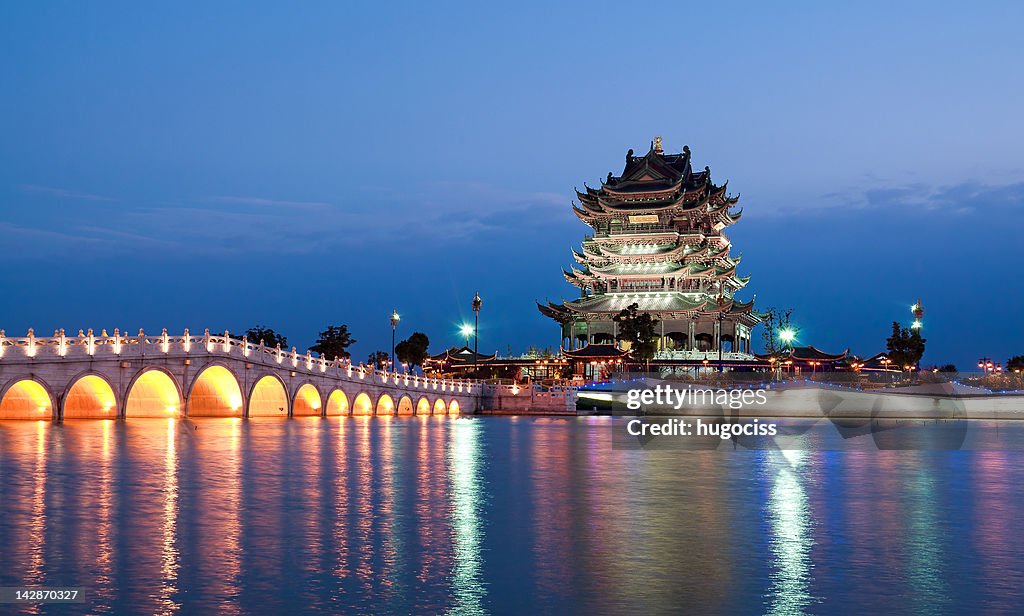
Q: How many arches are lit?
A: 13